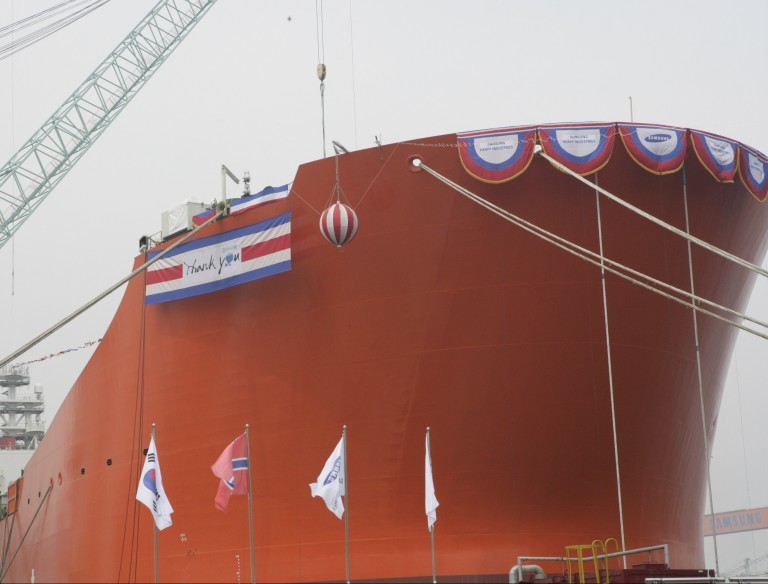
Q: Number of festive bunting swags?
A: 5